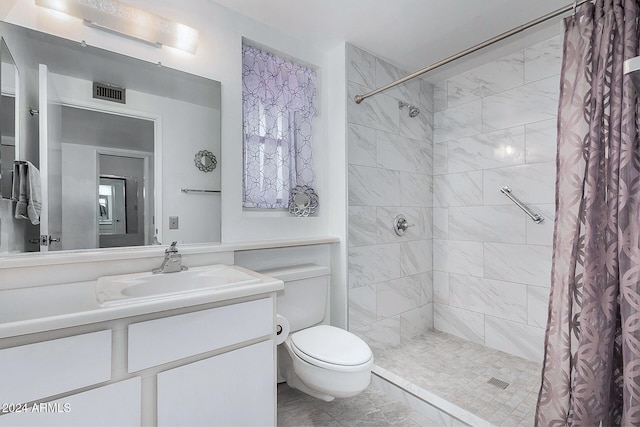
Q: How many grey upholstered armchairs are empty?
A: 0